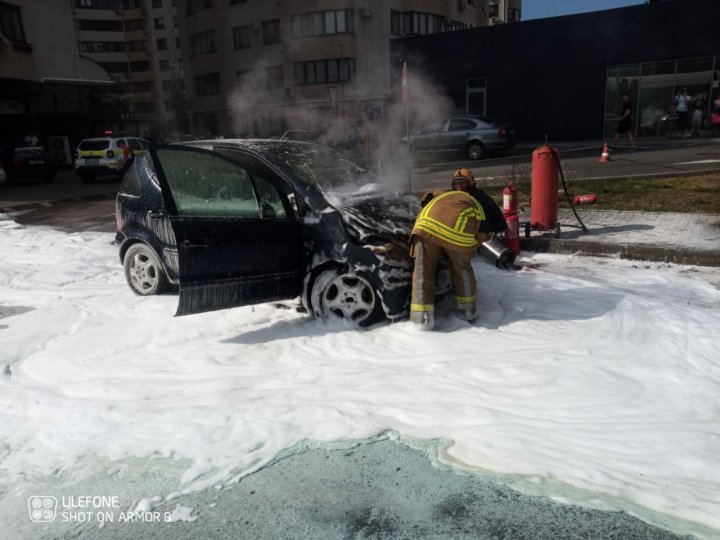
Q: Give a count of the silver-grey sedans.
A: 1